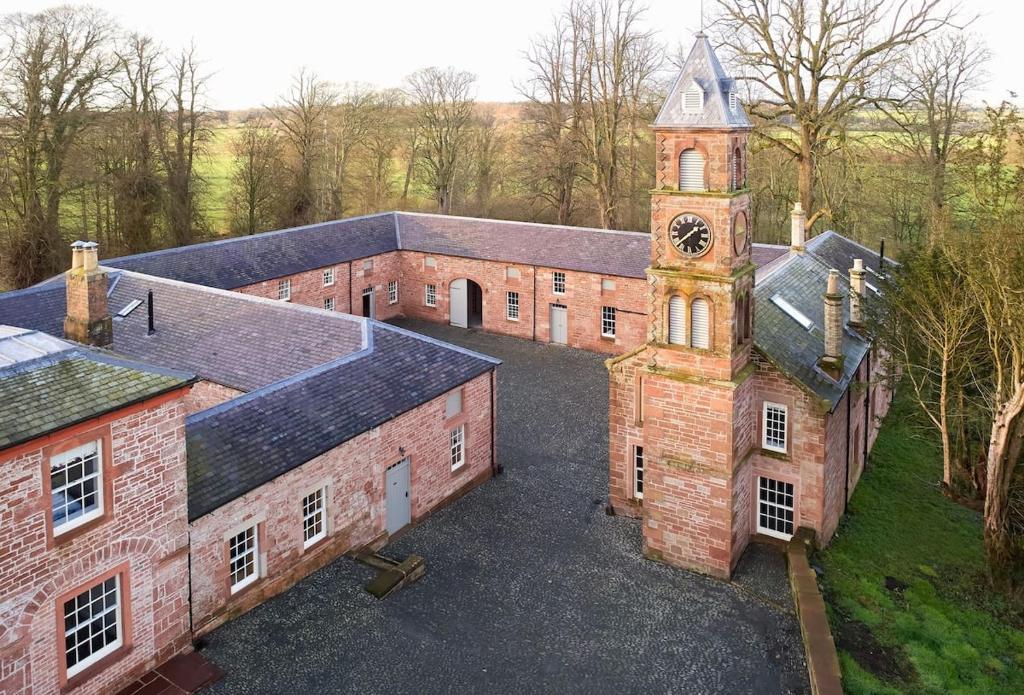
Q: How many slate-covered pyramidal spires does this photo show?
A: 1